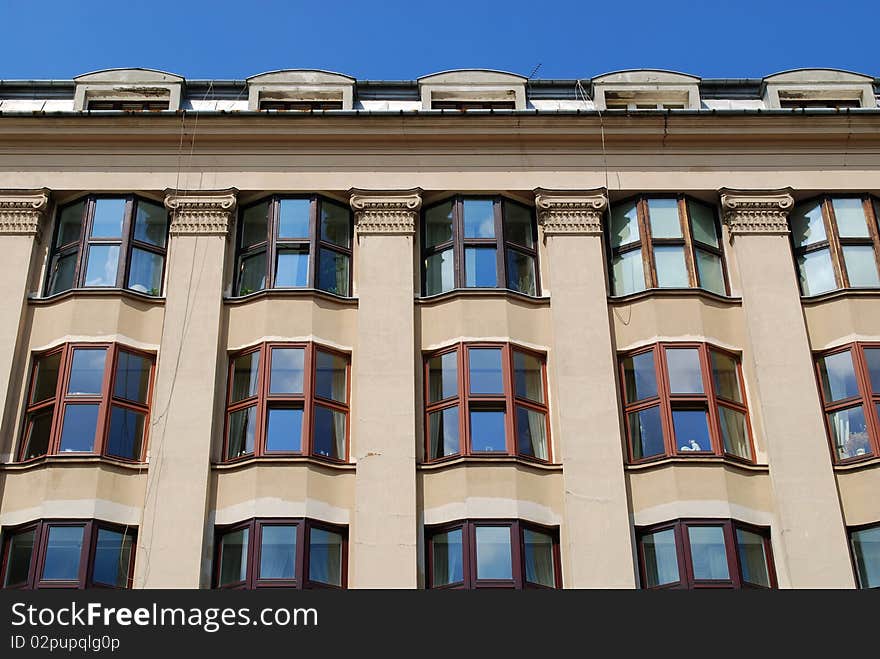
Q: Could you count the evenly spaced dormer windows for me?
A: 5